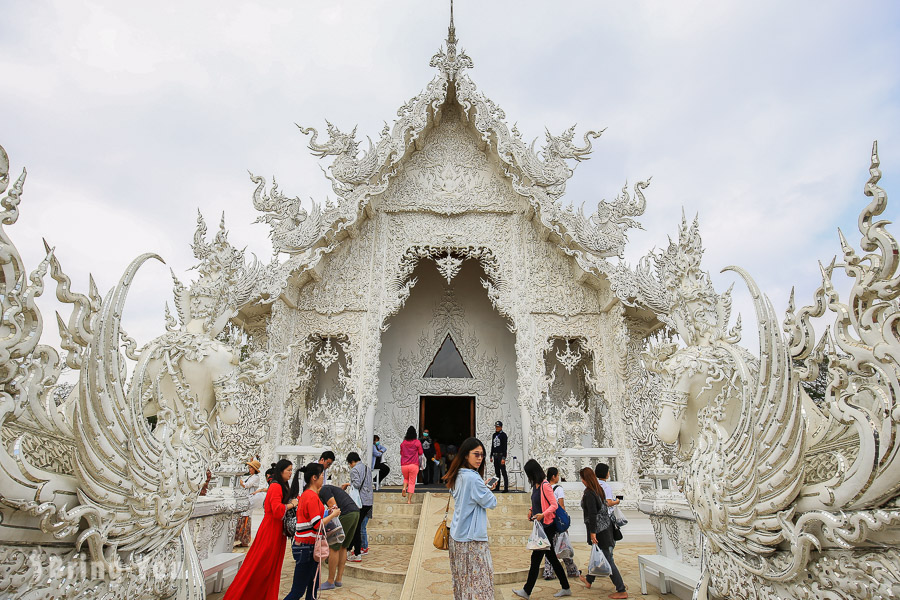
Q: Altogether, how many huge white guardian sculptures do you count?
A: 2